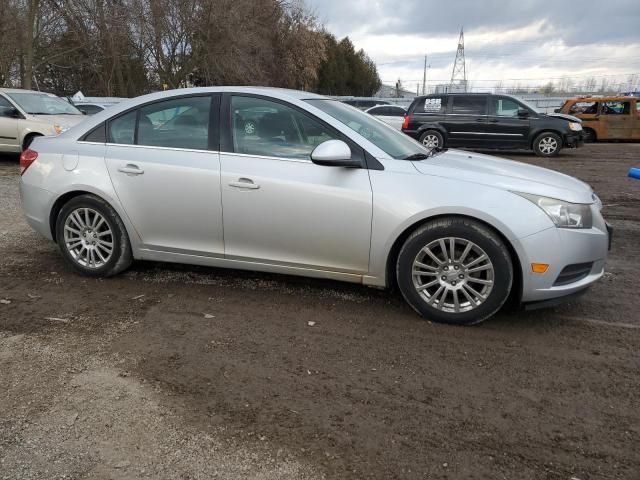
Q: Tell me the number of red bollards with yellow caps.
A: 0